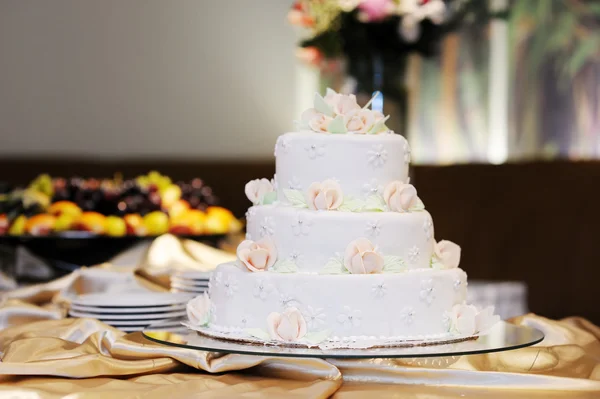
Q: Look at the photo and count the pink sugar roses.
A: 12